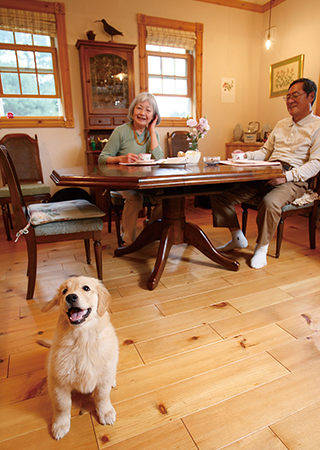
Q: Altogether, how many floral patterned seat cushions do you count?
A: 1